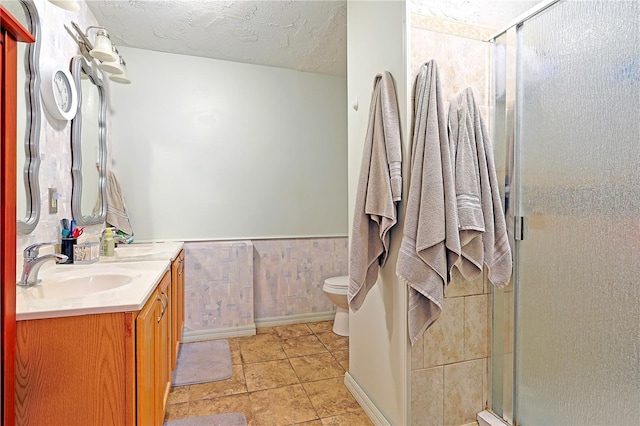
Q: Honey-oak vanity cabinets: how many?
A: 2